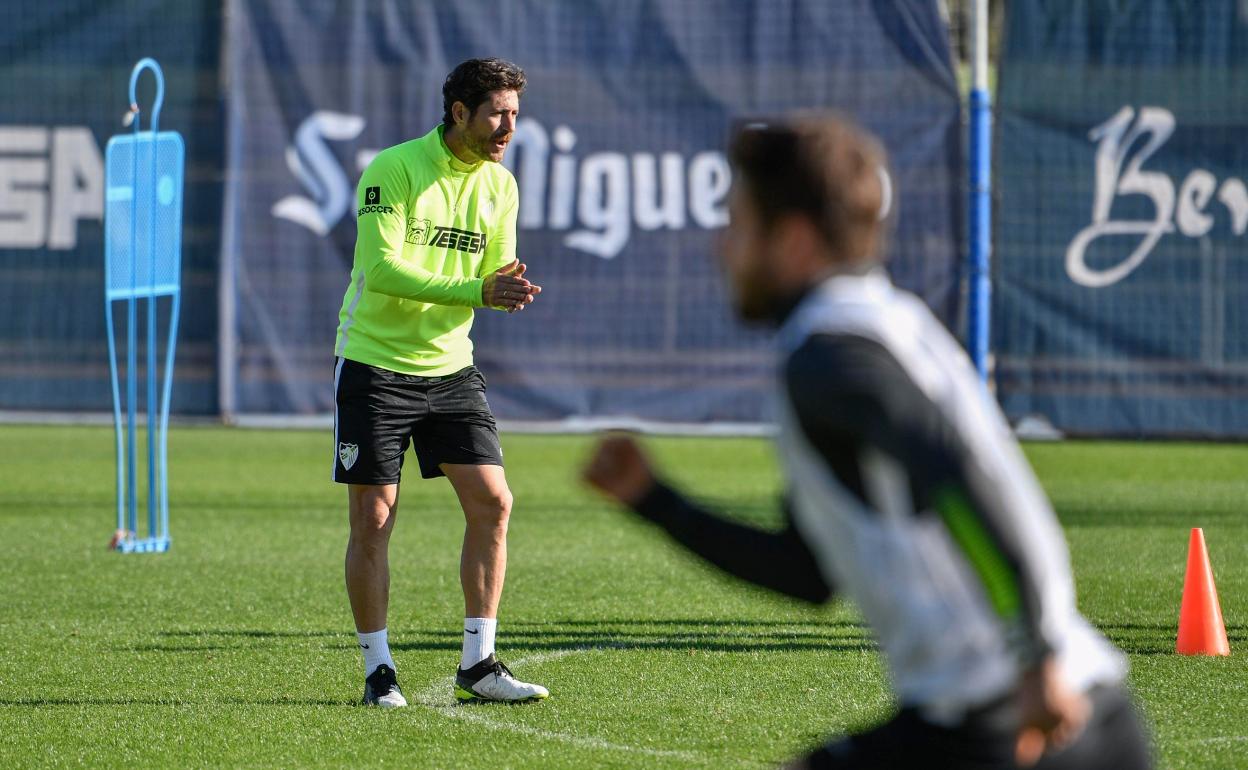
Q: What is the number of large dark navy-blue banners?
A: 3